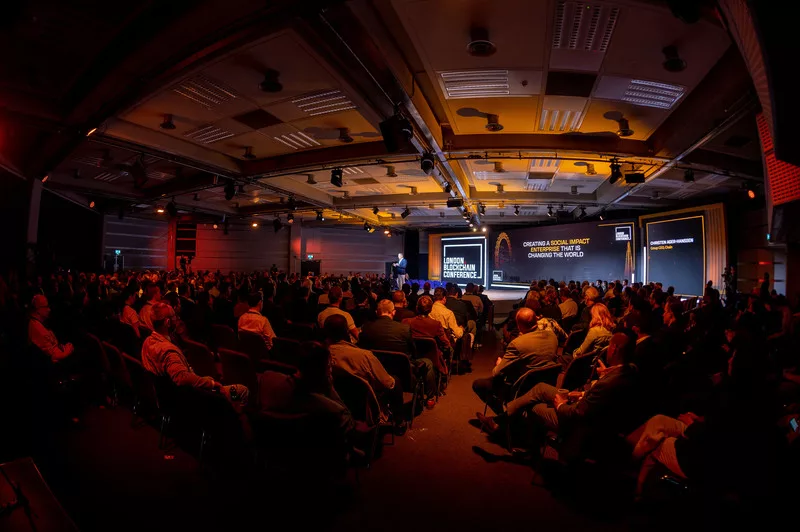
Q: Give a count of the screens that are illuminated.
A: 3